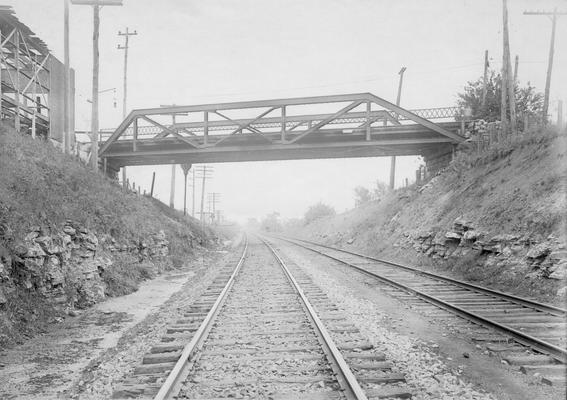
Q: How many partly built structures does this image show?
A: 1